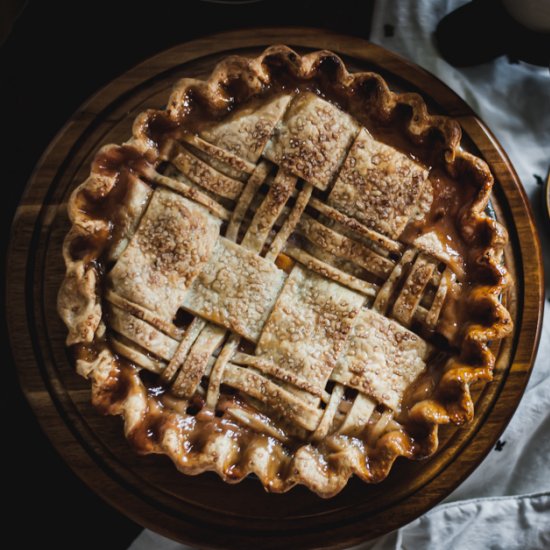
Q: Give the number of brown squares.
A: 6